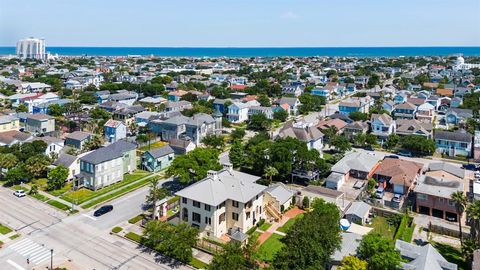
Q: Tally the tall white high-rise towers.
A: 1